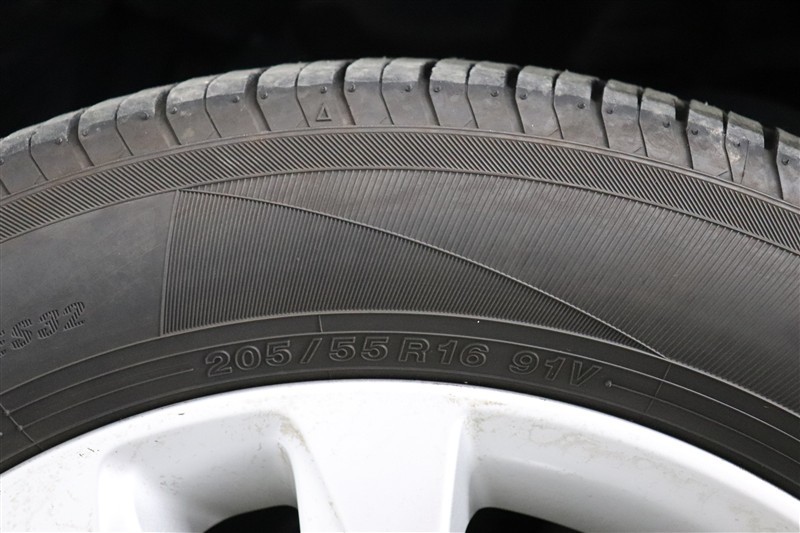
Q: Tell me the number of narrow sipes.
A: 9